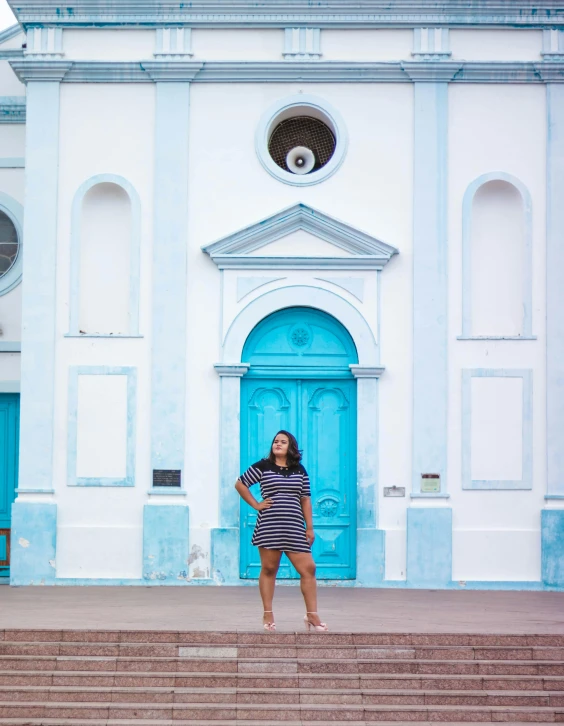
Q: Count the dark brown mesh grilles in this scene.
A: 1